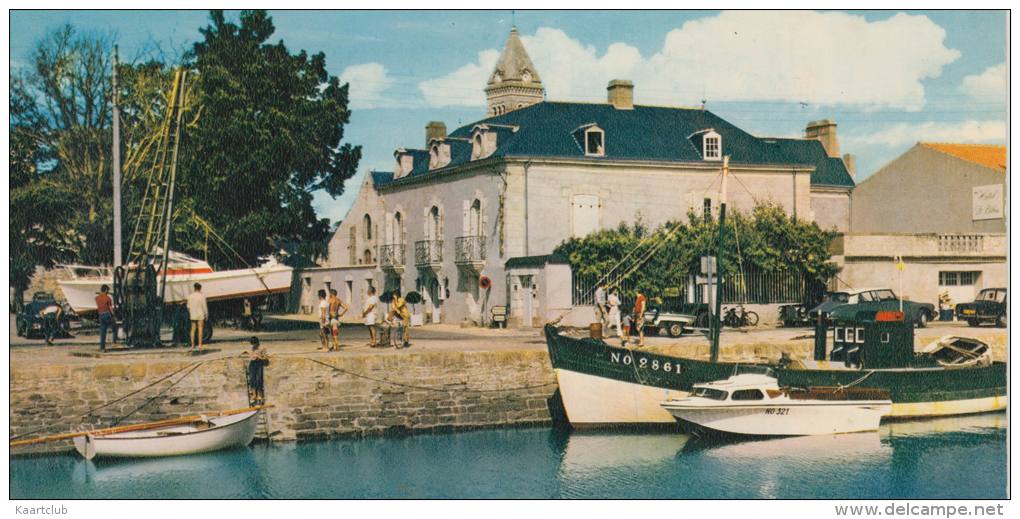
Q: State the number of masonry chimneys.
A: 4